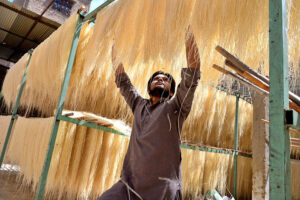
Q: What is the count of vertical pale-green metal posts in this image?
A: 4